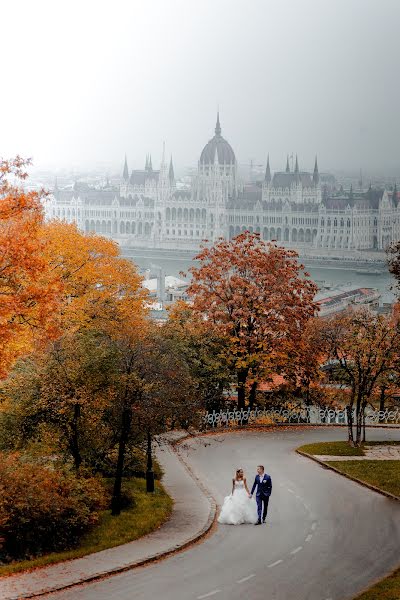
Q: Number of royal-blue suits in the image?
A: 1